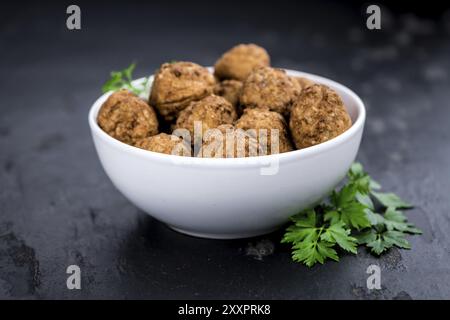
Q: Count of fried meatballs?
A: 11